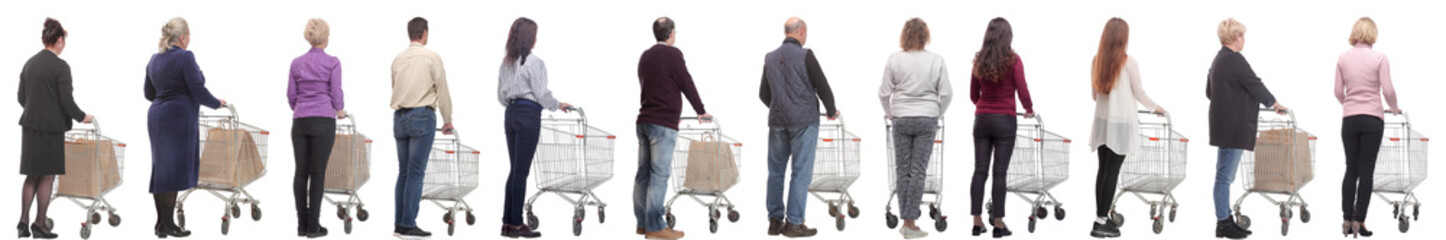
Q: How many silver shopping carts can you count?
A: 12